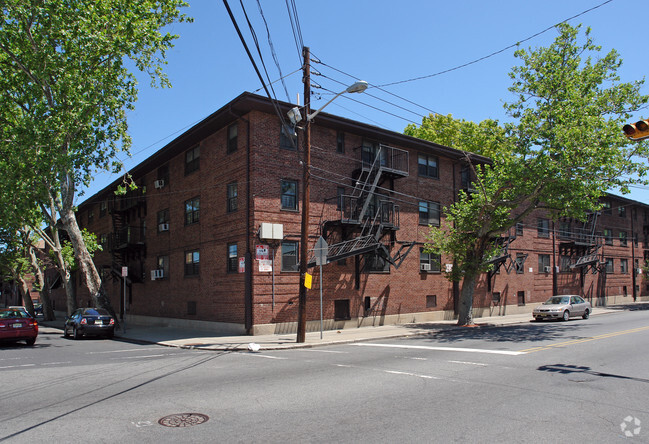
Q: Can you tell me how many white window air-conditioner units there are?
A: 5